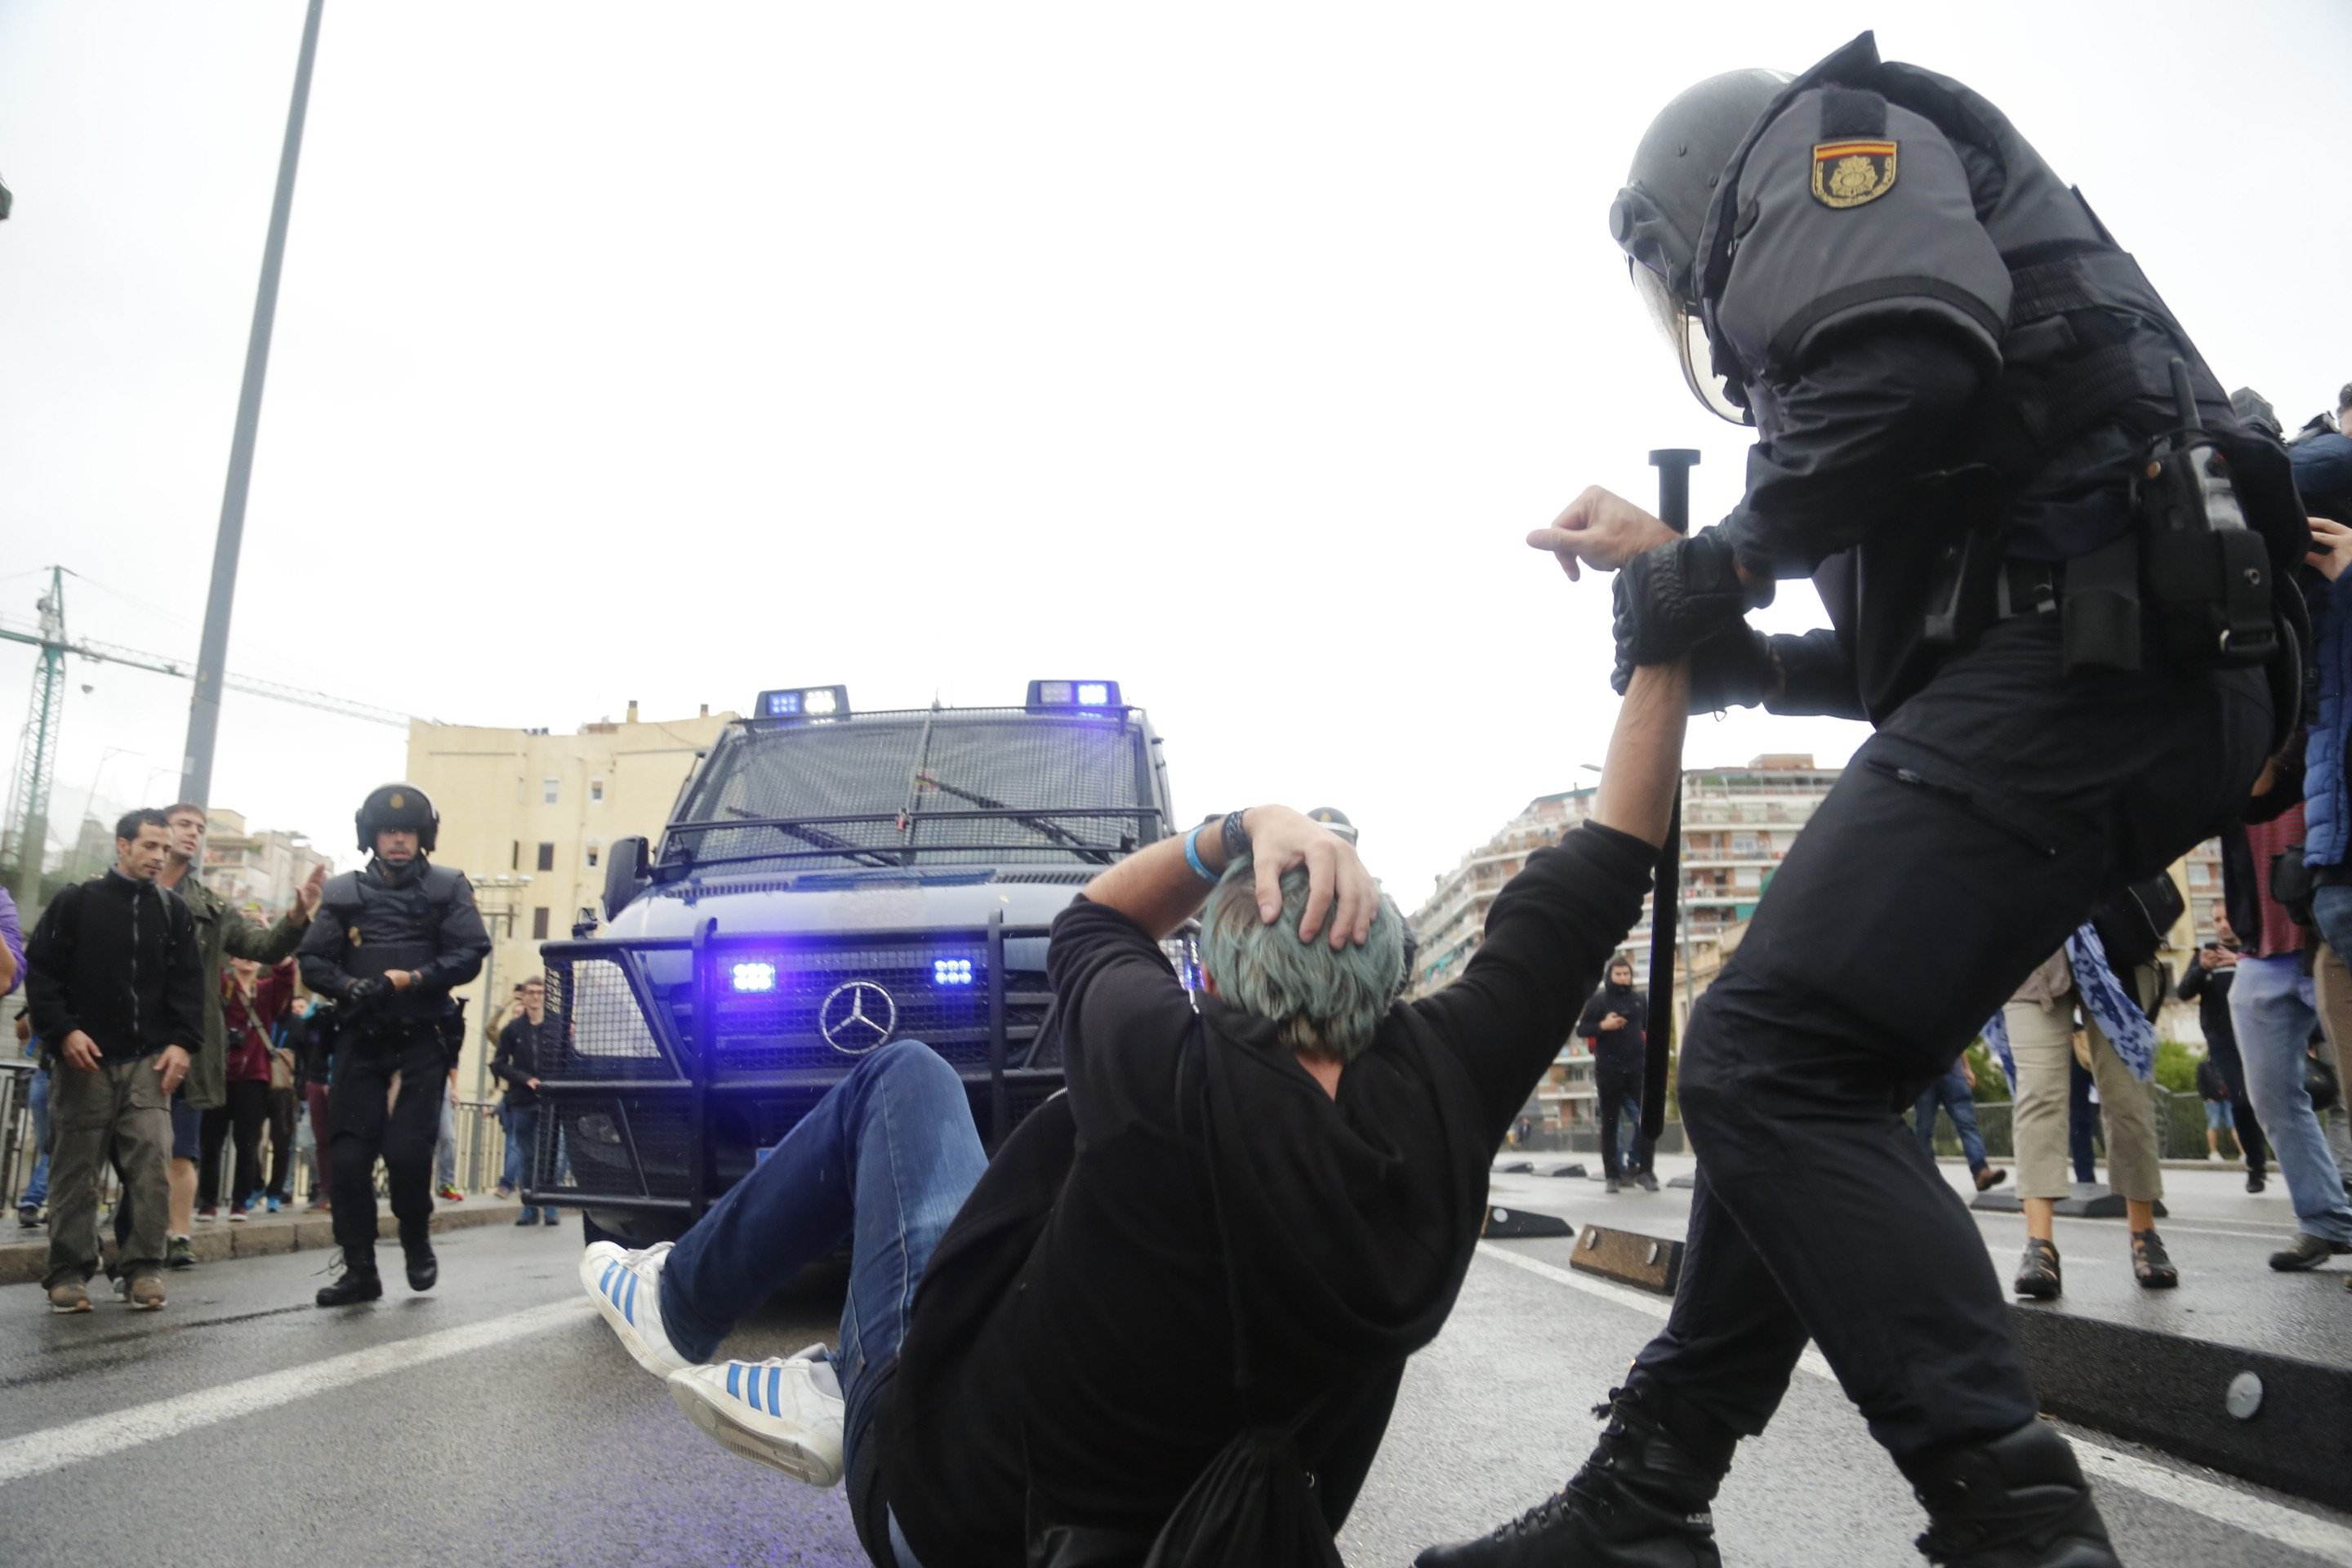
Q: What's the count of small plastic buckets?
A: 0